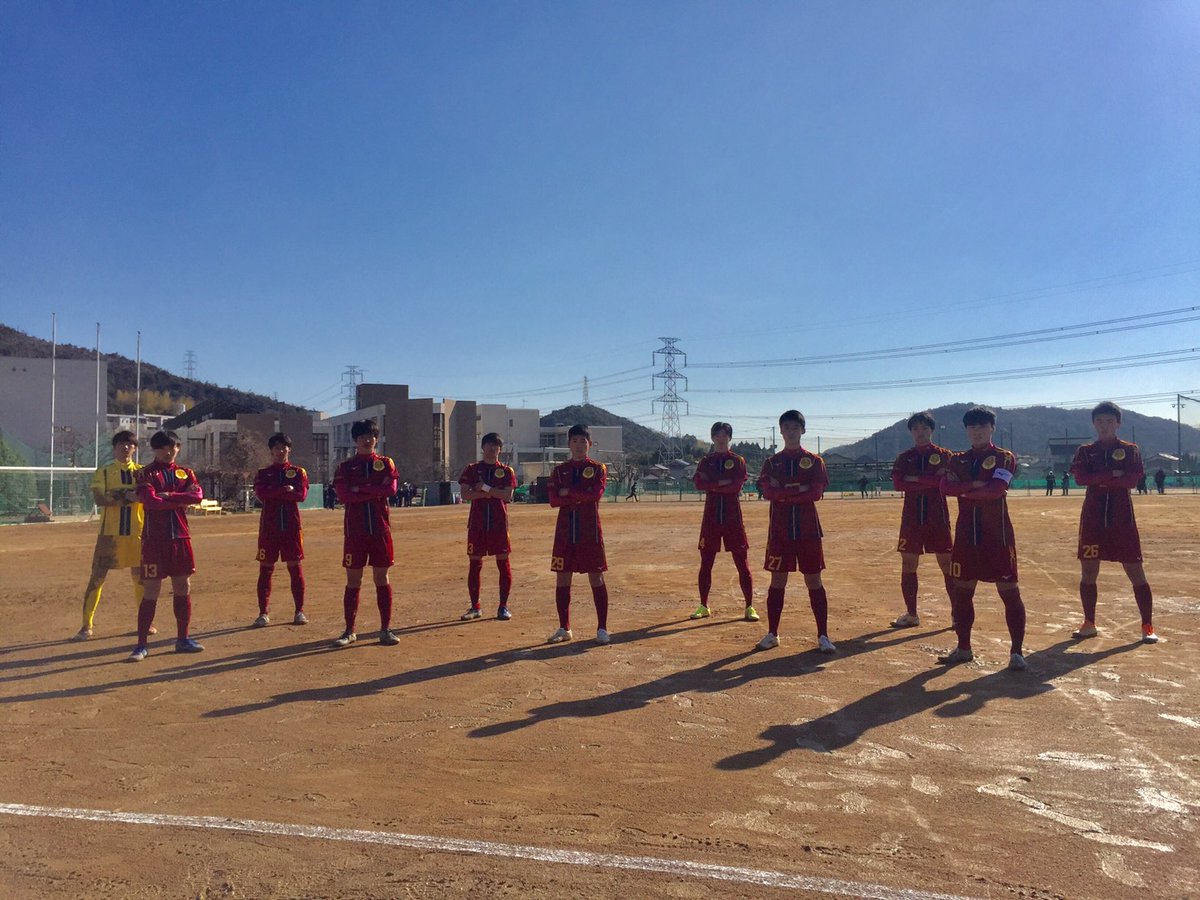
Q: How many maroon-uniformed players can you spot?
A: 10